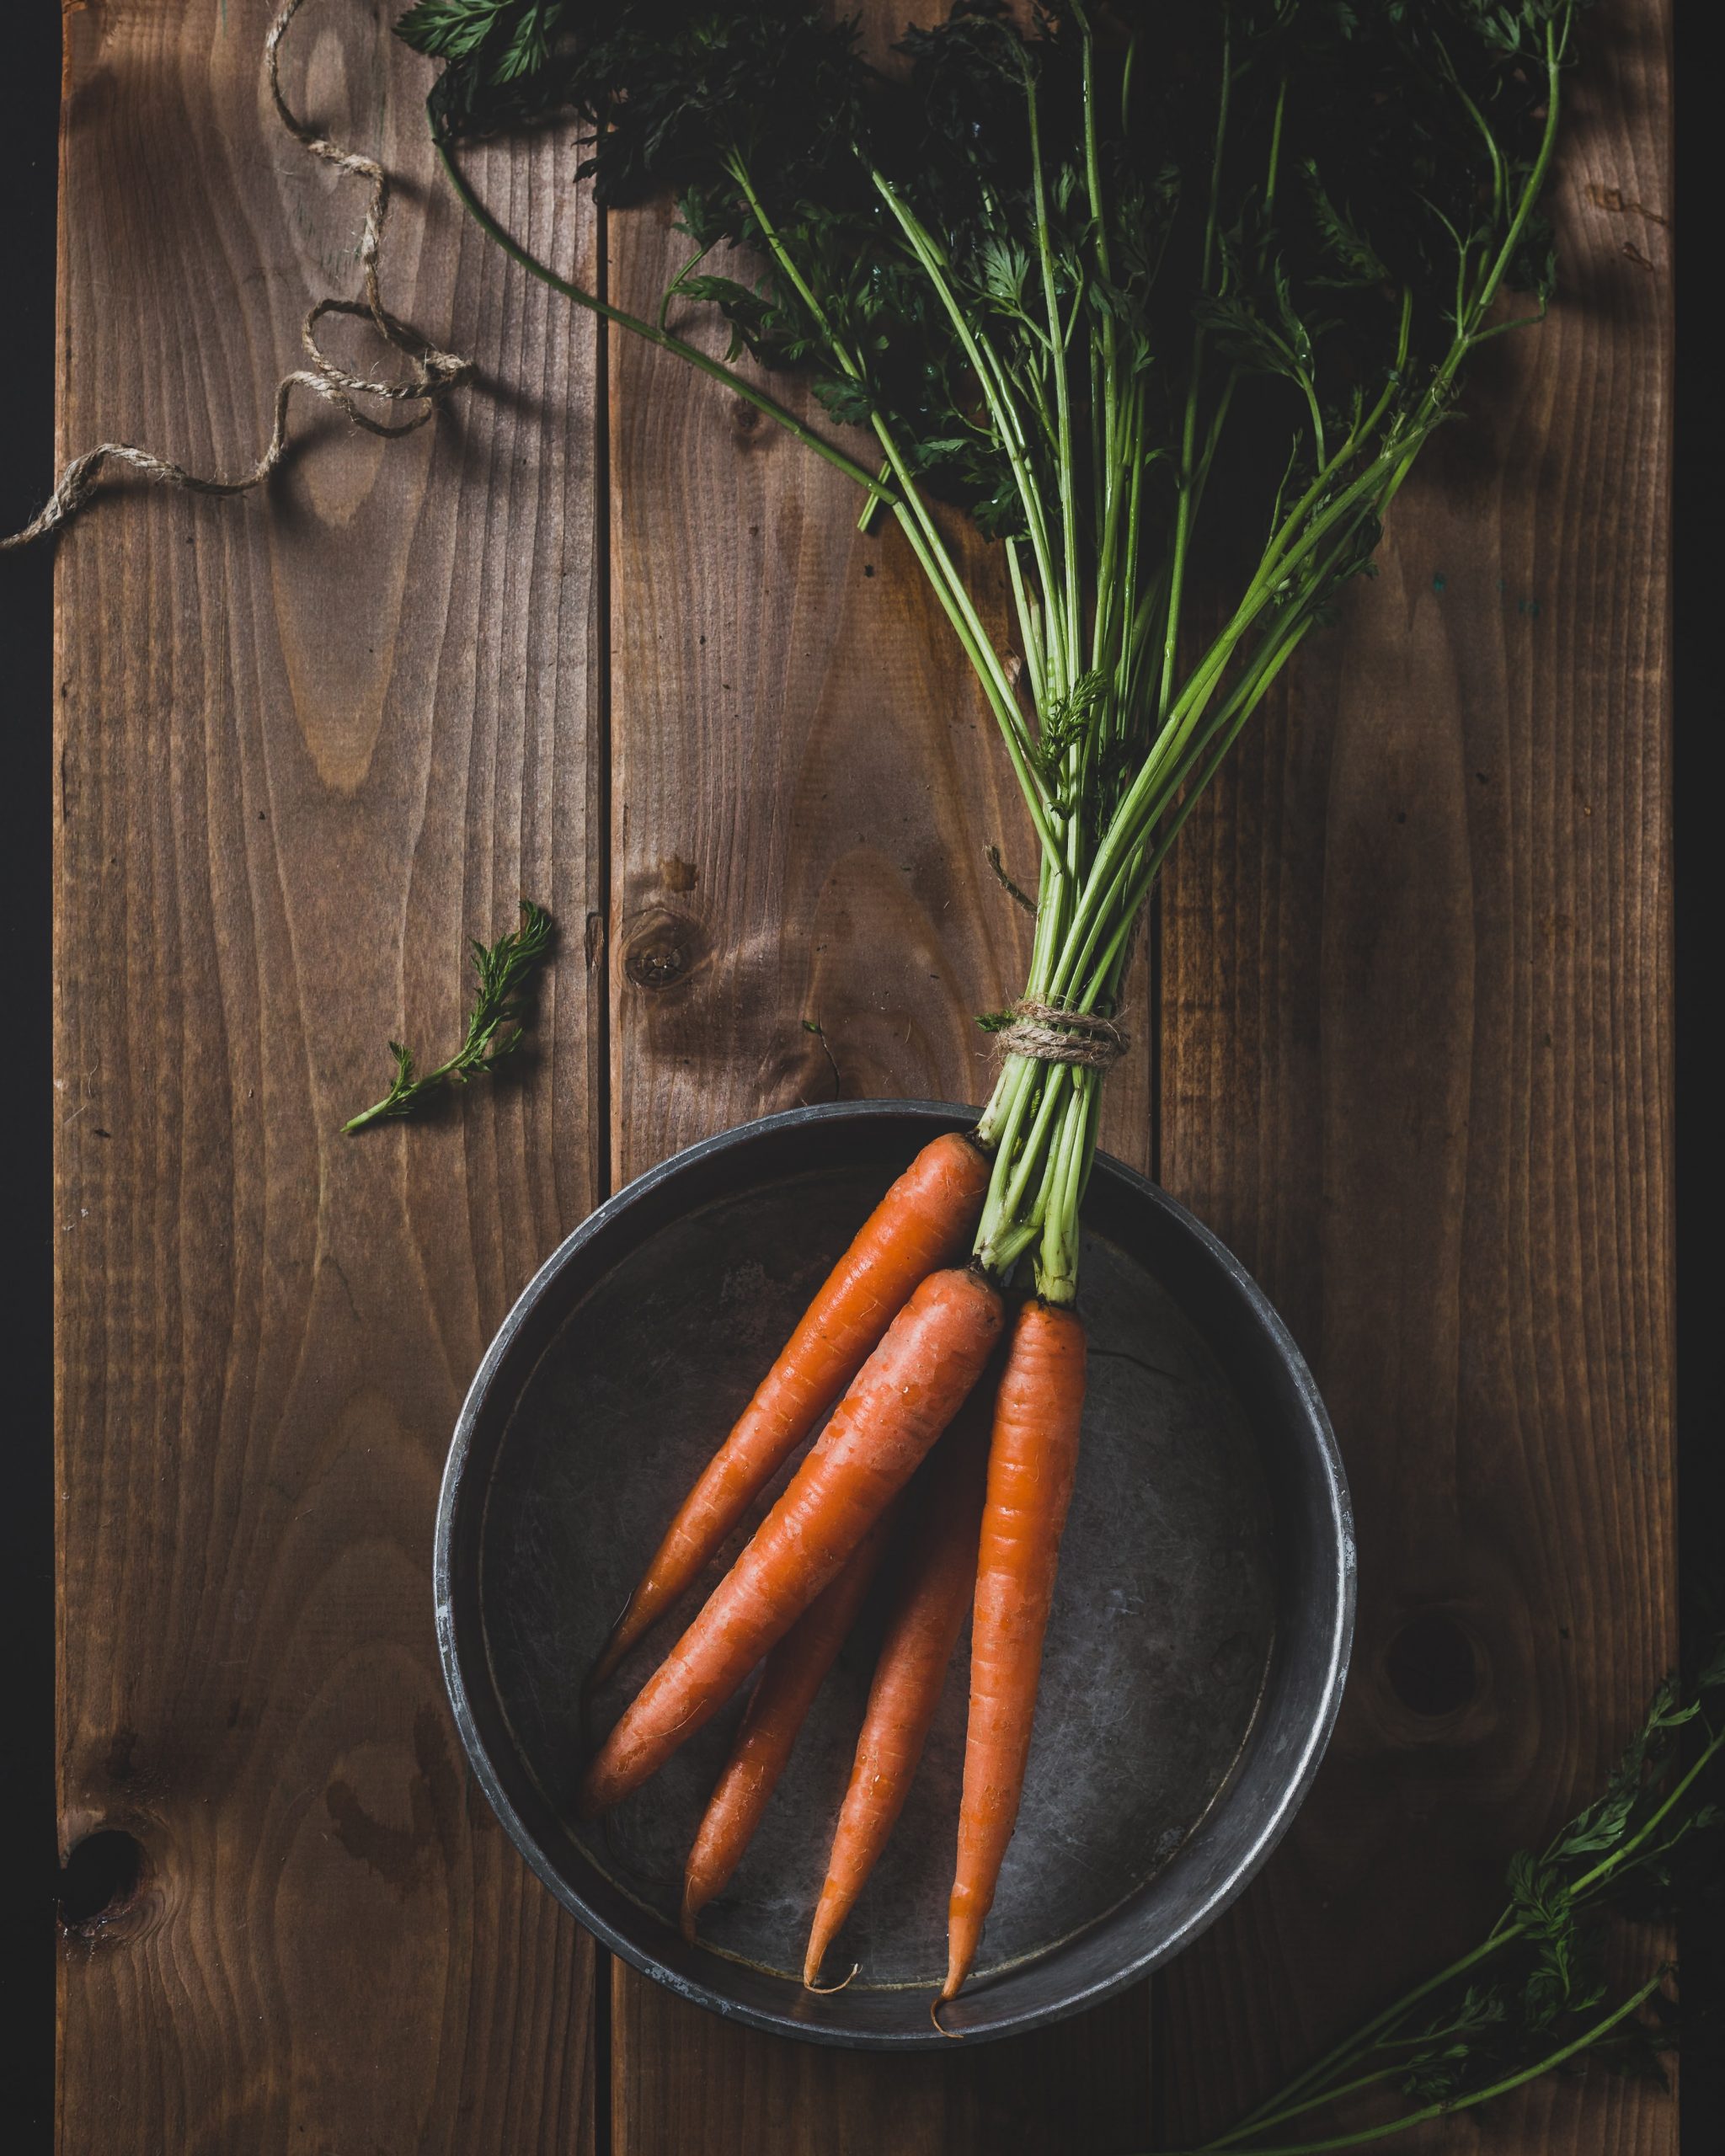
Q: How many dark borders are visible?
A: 2